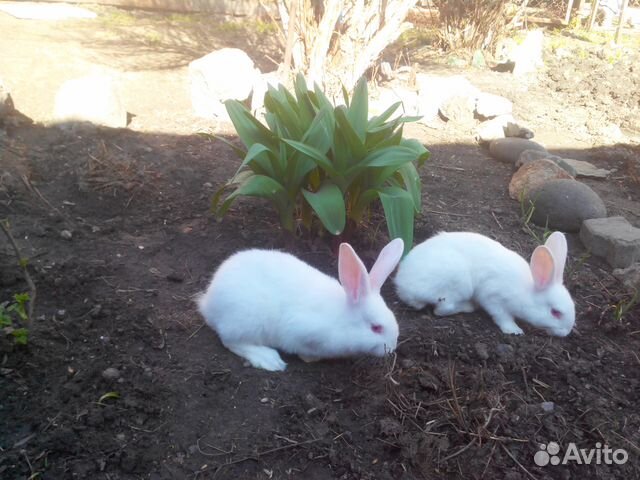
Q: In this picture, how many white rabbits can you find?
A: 2